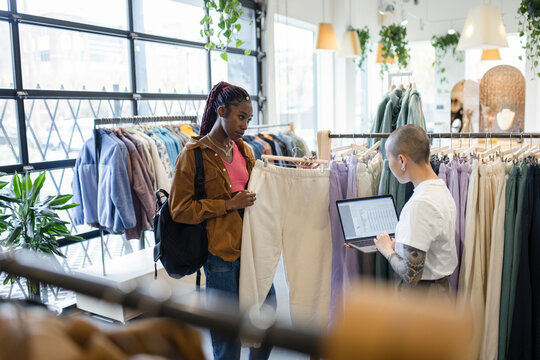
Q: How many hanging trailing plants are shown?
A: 5